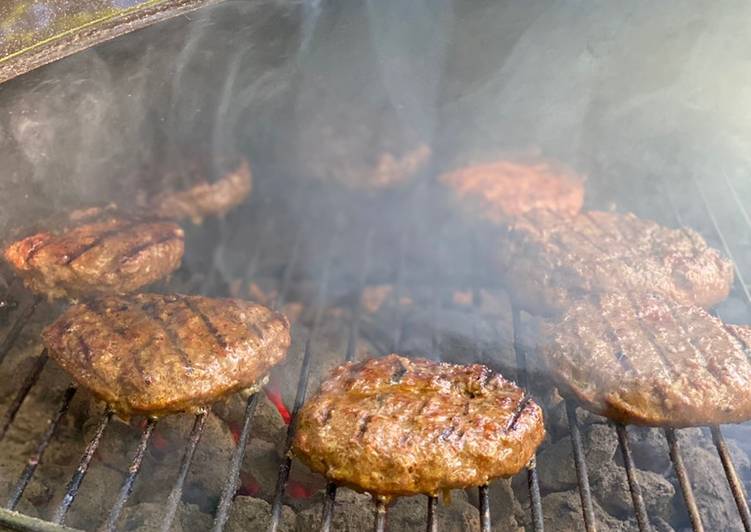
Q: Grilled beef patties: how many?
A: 8